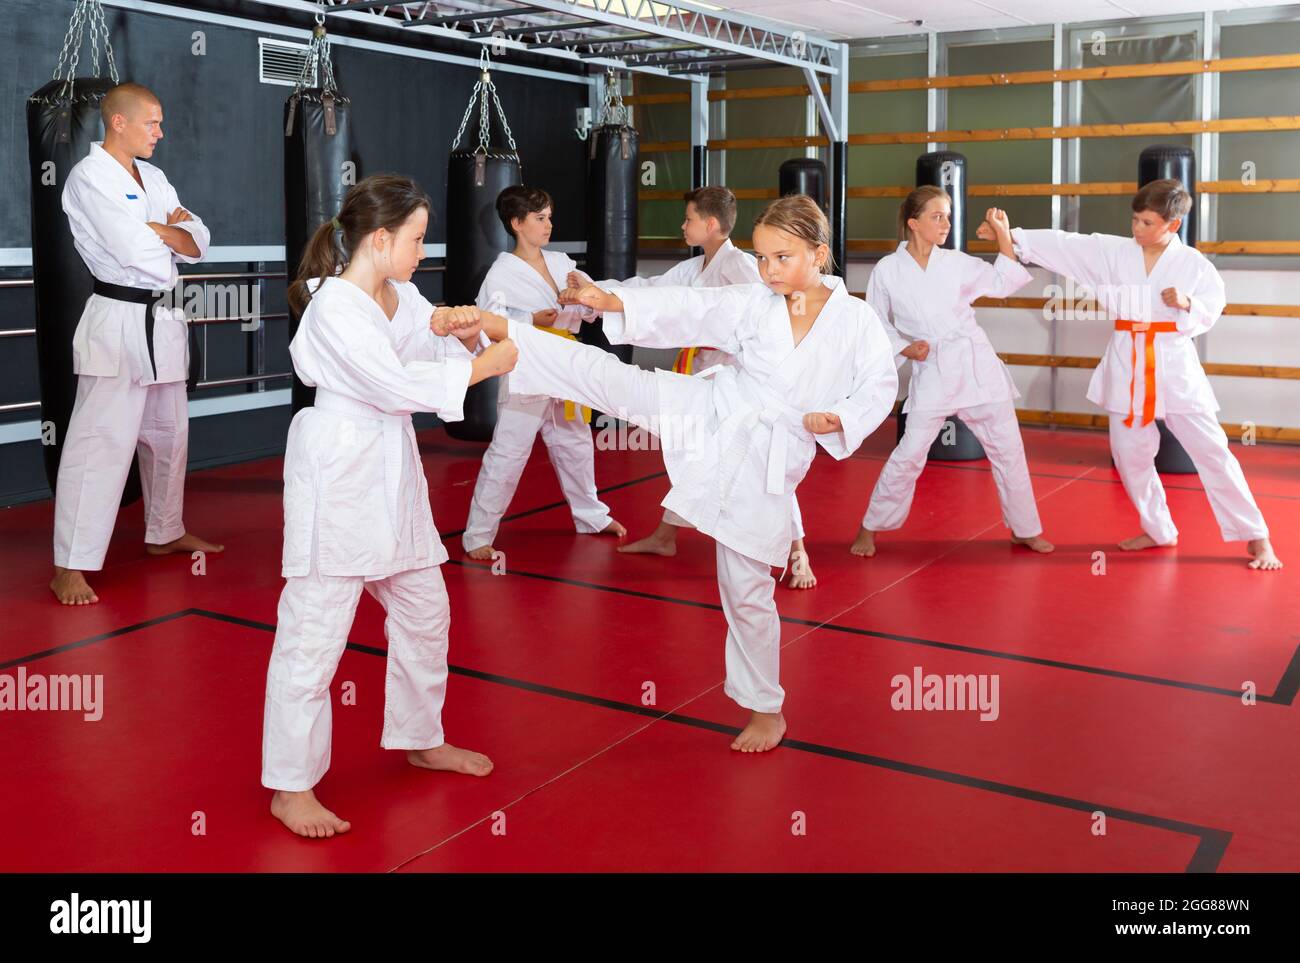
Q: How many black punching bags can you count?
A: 7